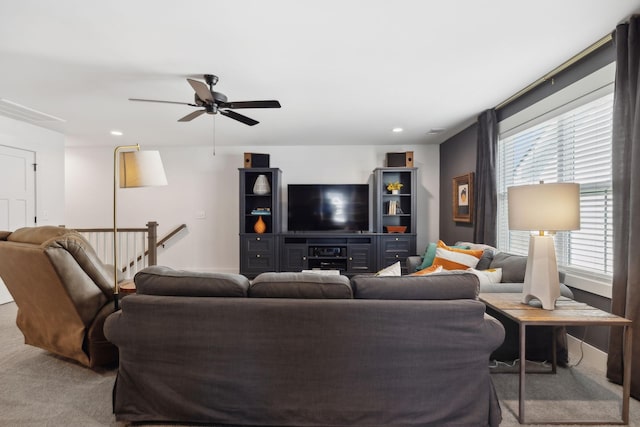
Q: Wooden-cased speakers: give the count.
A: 2